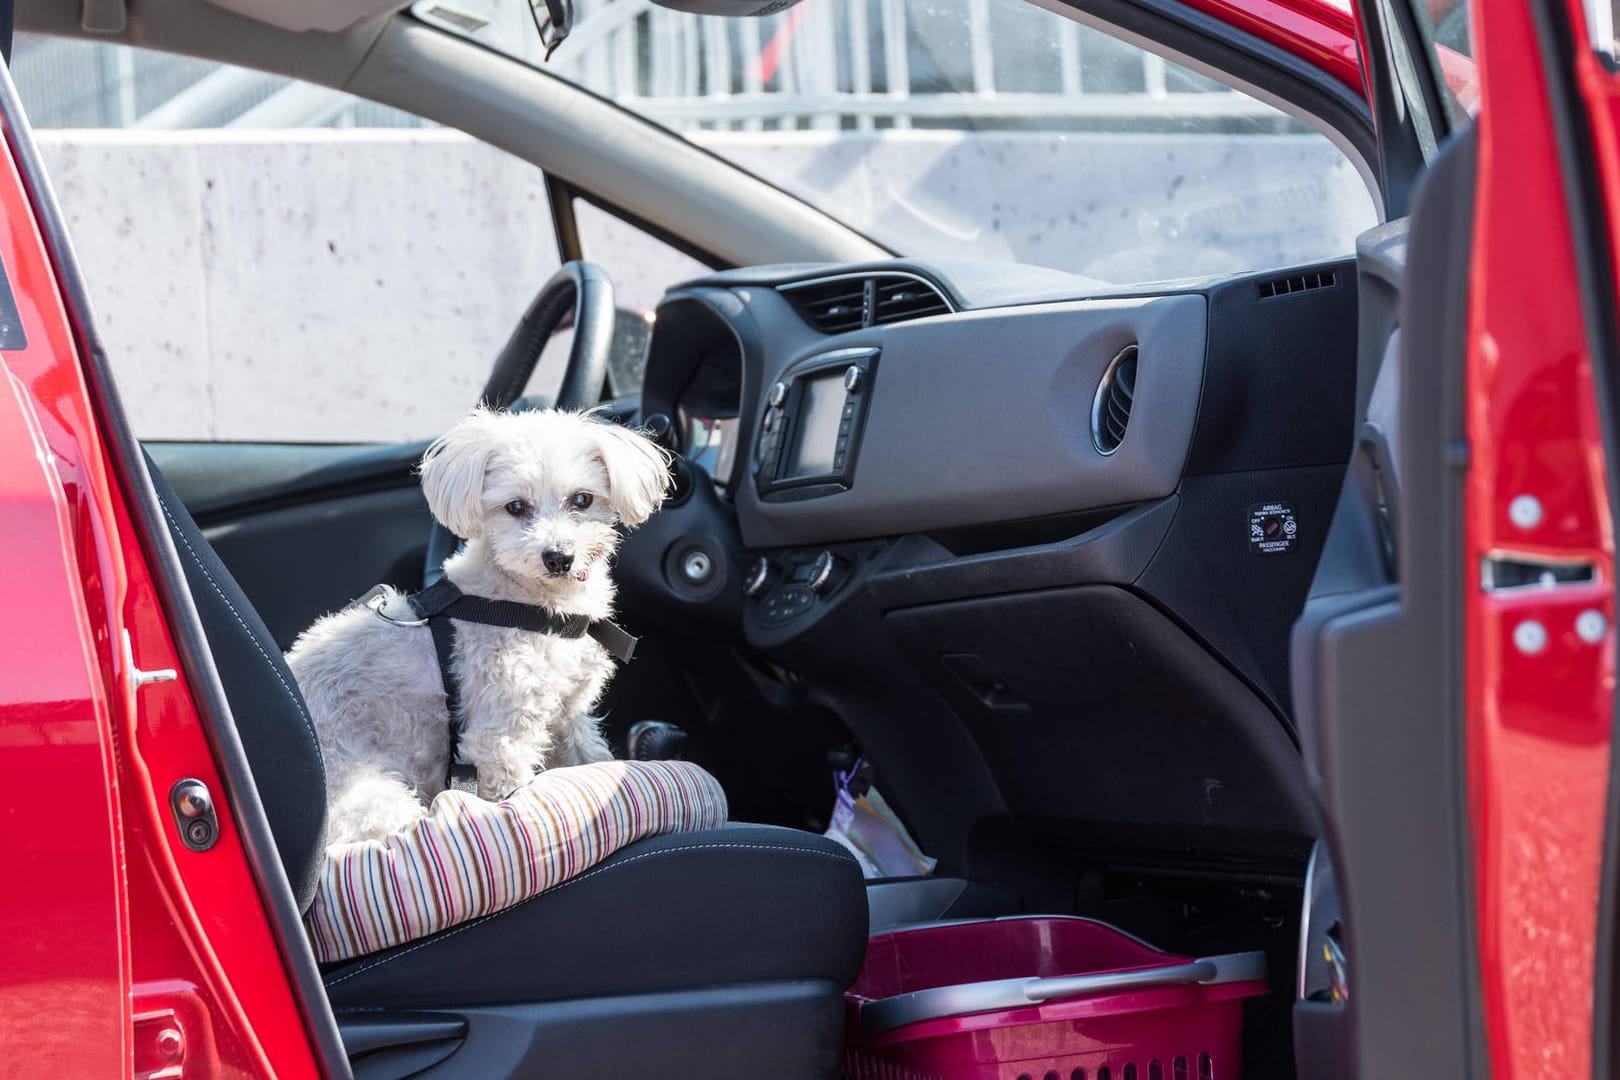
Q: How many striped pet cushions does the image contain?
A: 1